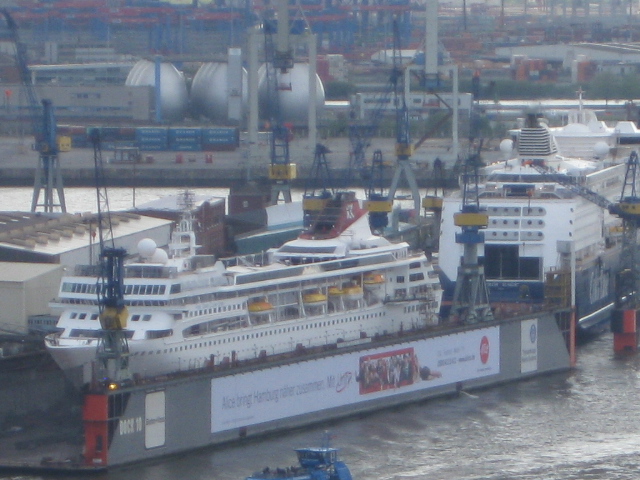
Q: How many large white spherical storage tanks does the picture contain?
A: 3